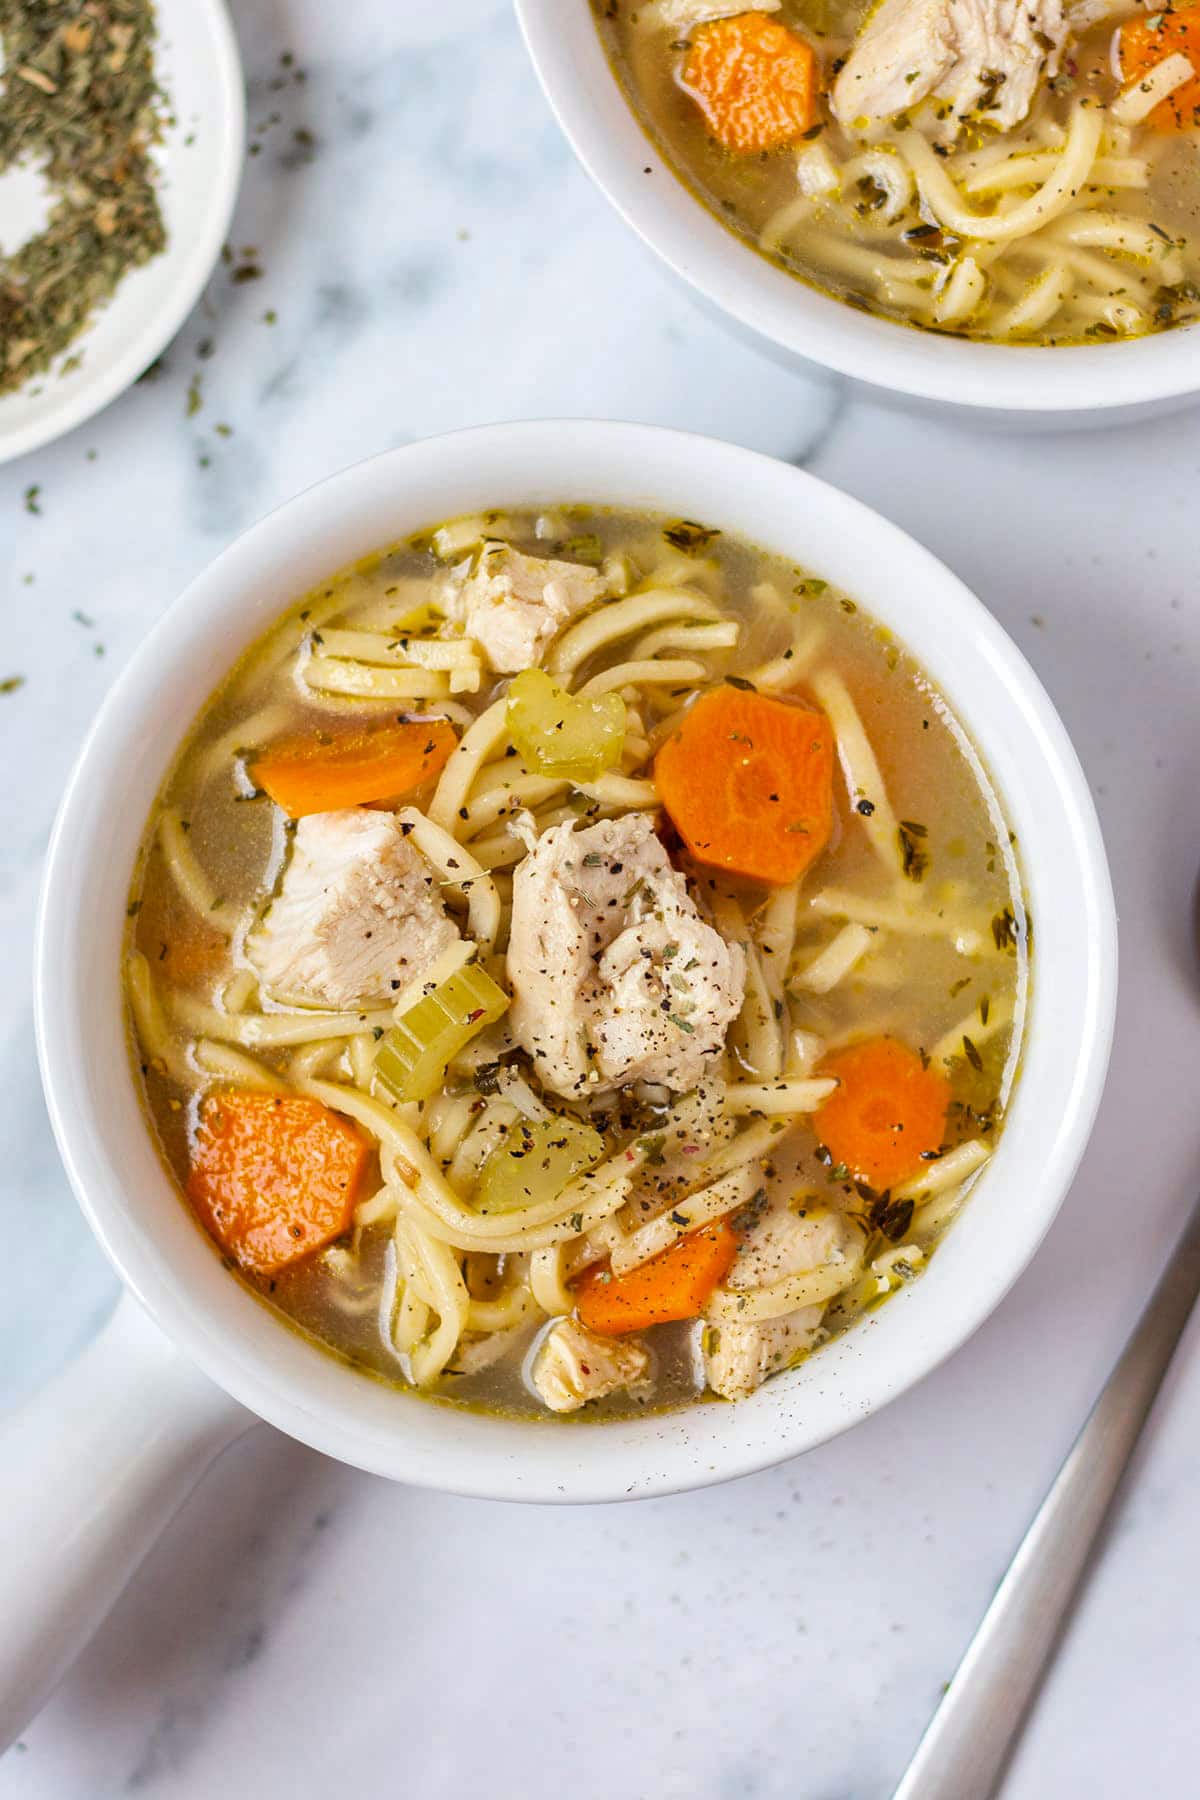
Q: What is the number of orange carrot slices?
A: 7